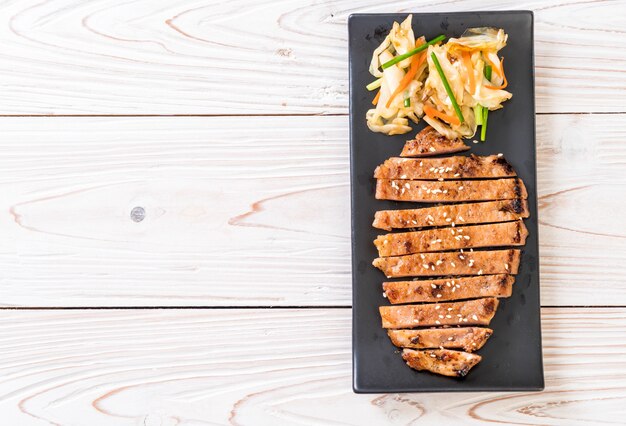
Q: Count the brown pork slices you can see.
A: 10